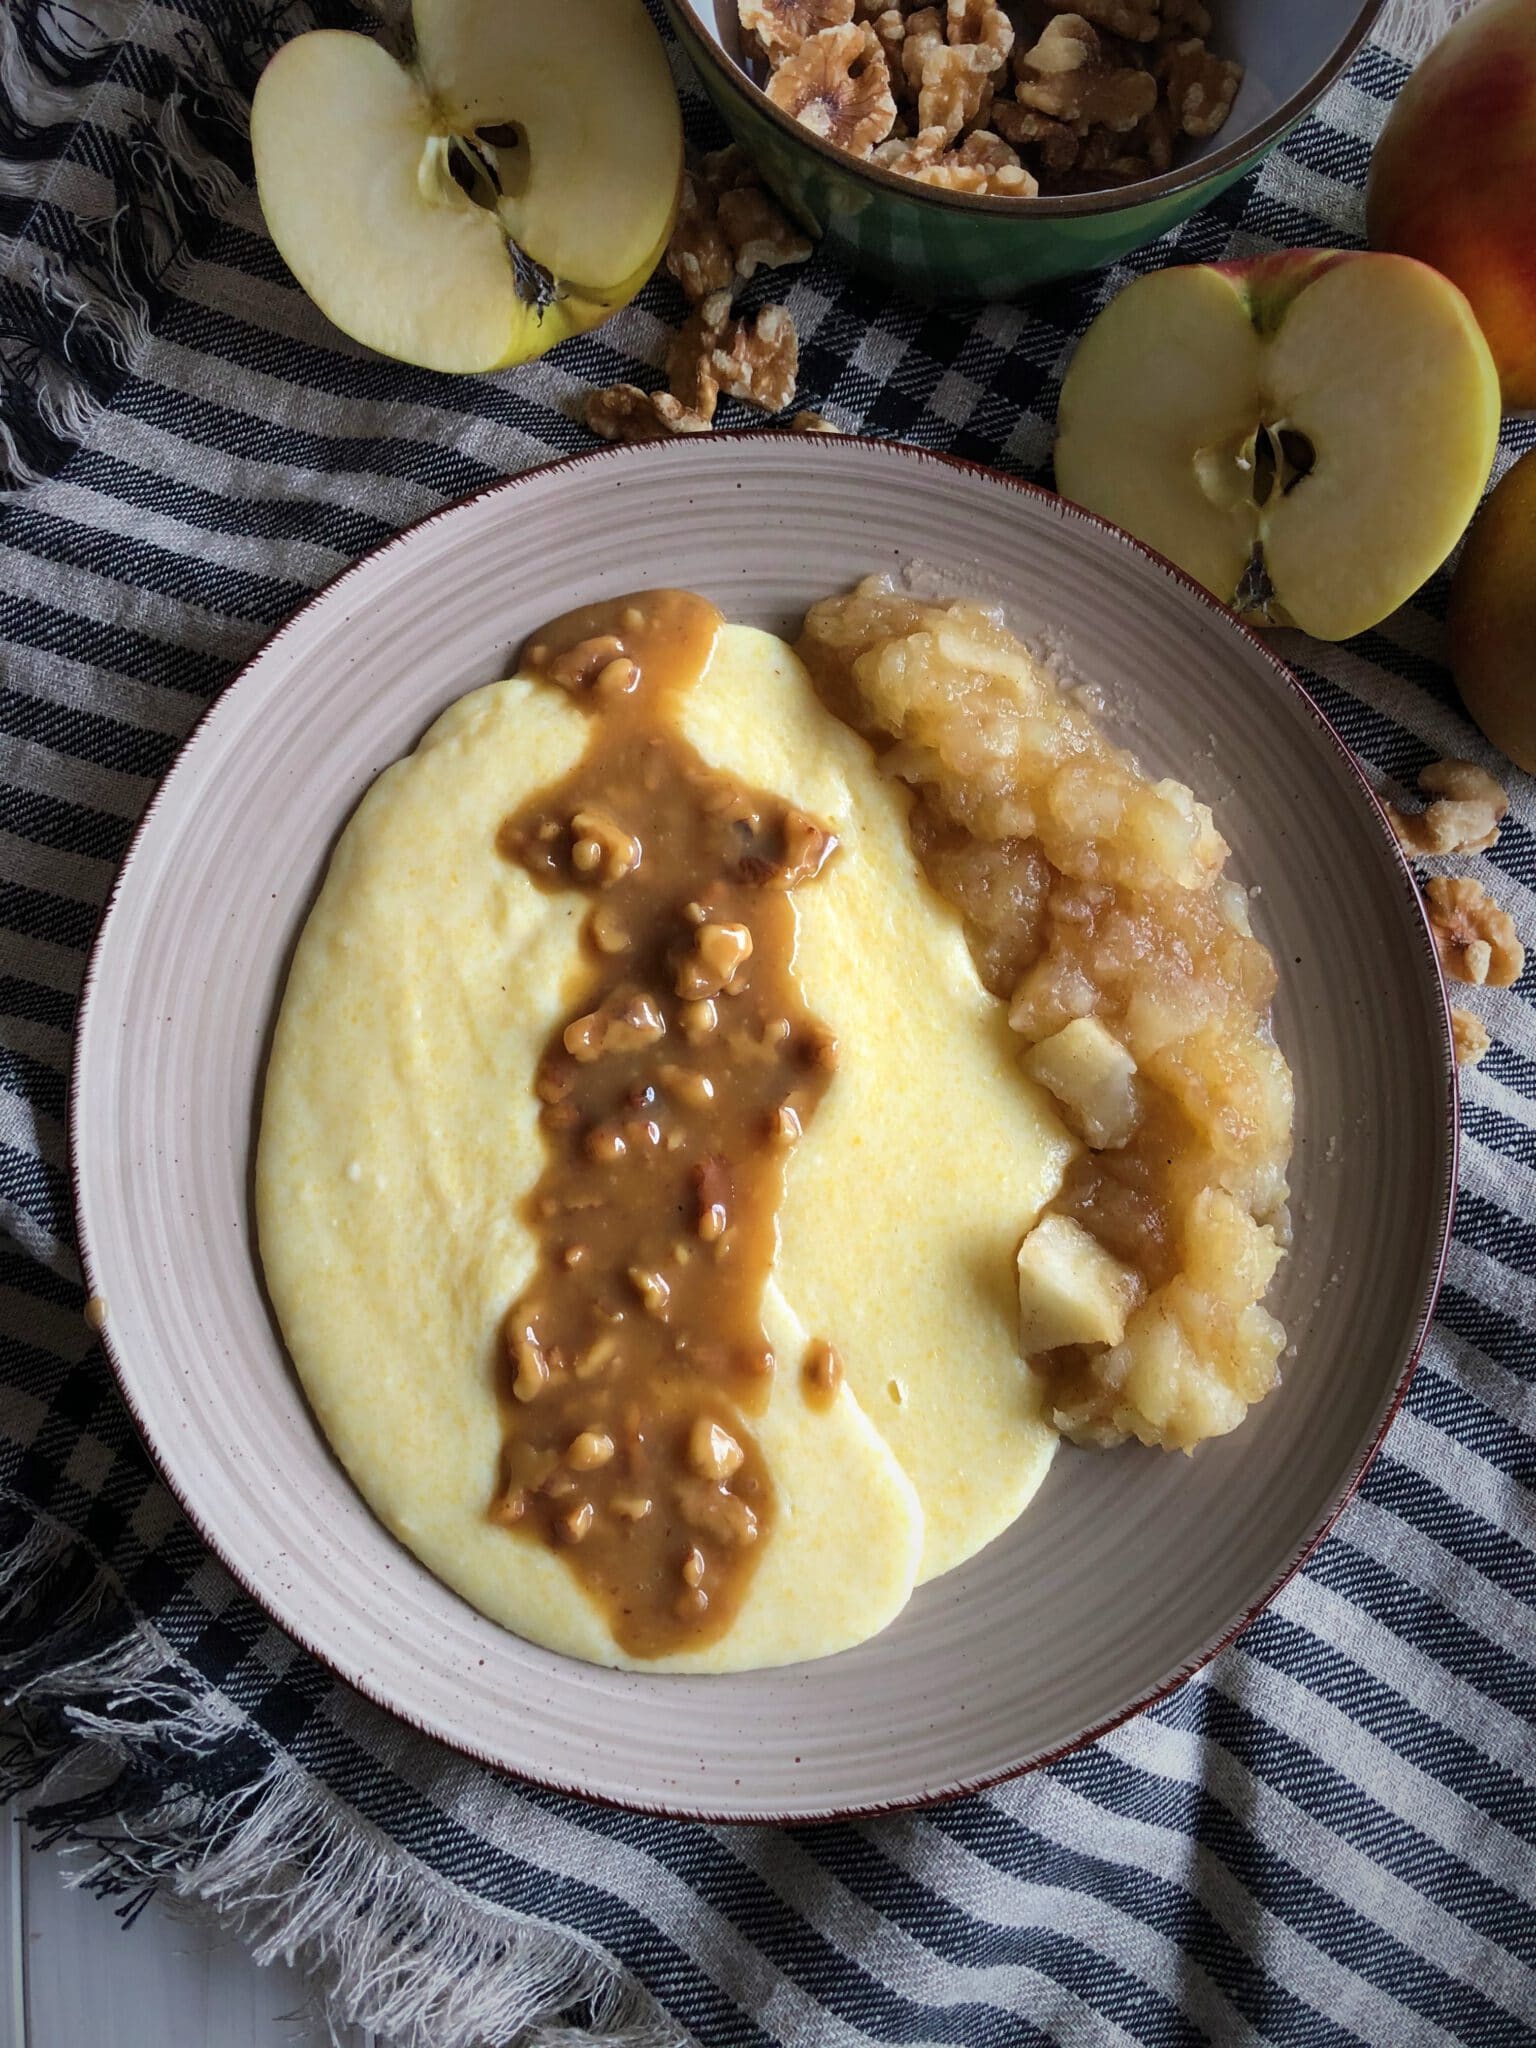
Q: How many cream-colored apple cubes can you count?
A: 2